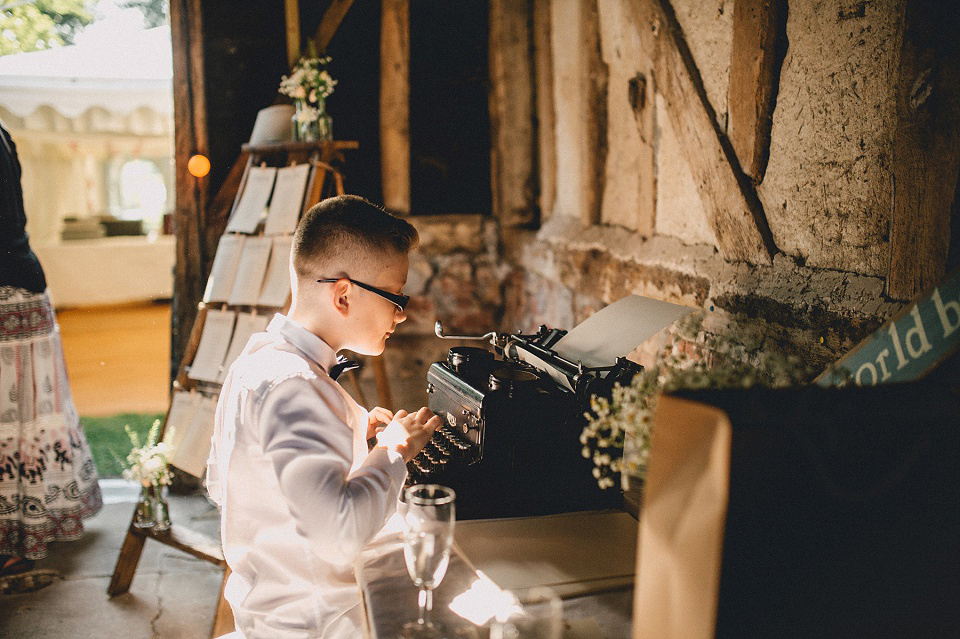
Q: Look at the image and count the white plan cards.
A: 9